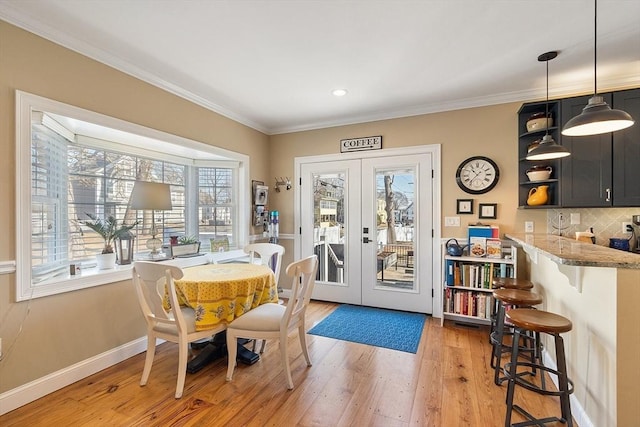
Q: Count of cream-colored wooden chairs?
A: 3